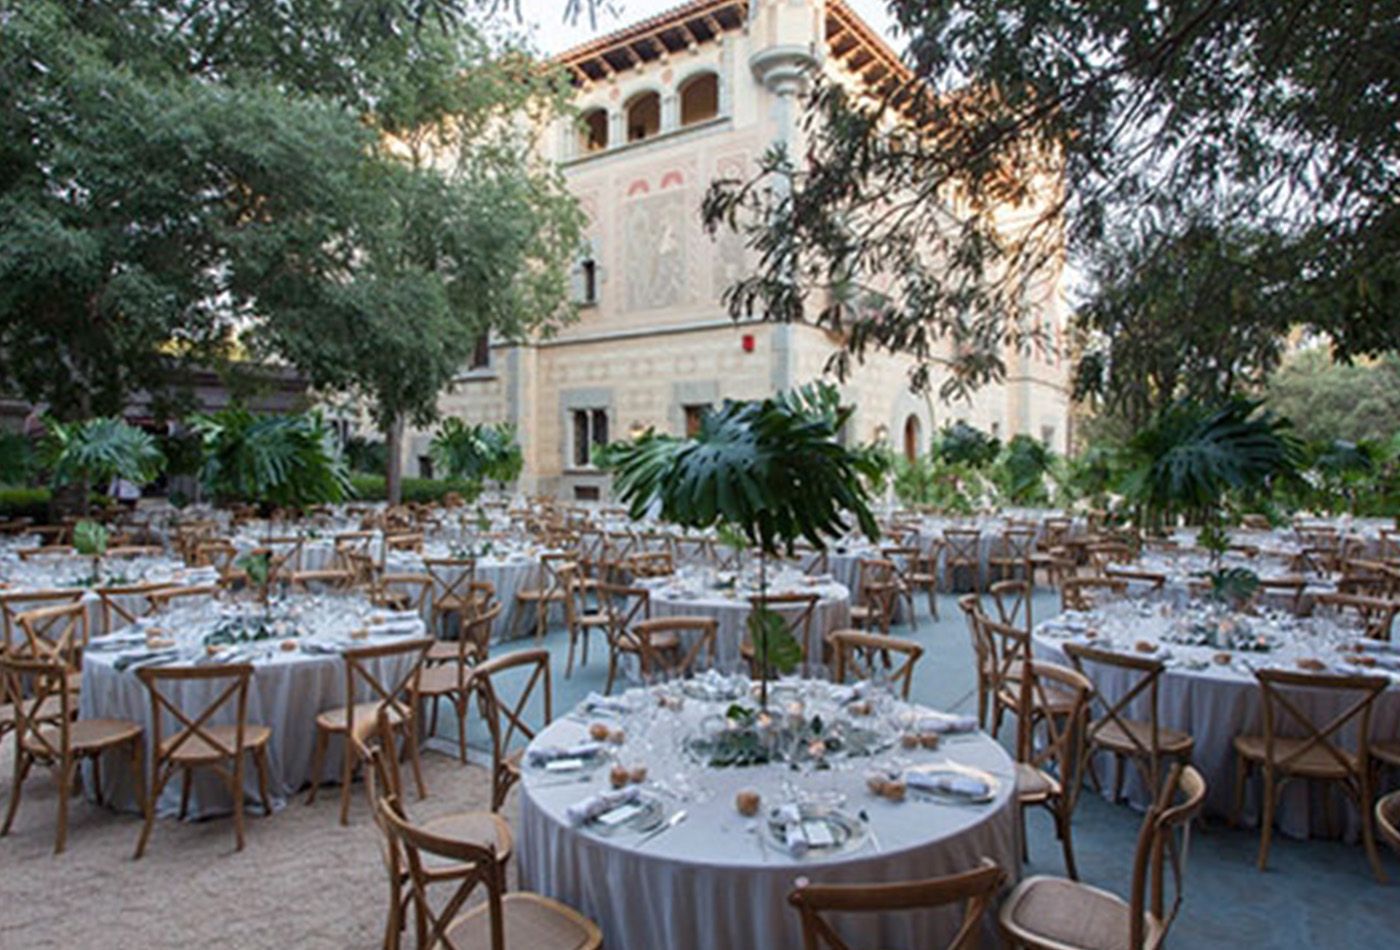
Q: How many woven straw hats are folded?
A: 0